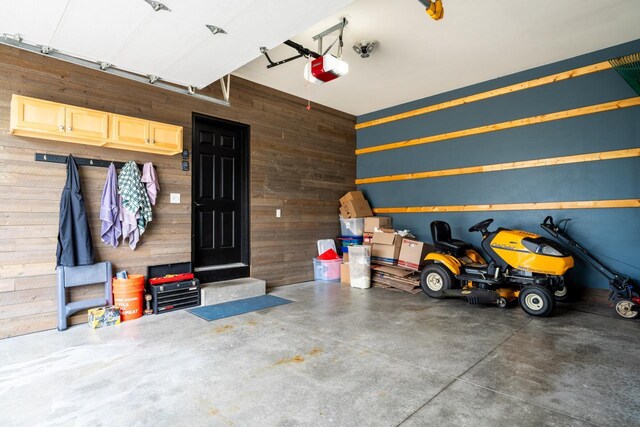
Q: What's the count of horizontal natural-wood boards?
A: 4